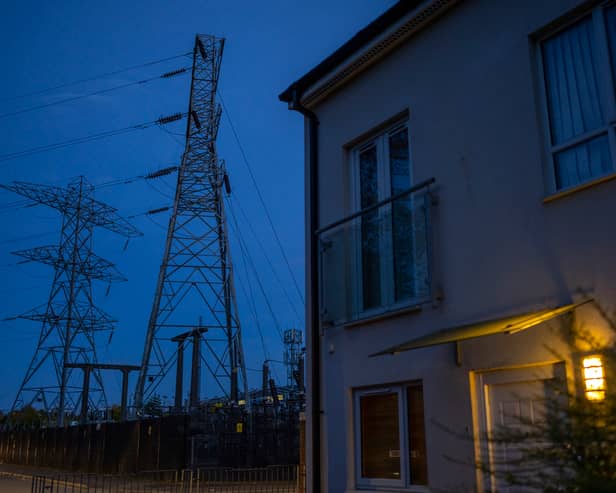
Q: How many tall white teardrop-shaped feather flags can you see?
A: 0